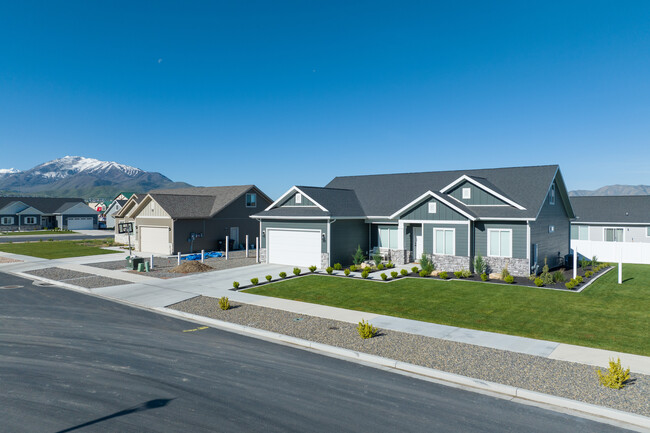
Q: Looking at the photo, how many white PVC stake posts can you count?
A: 8